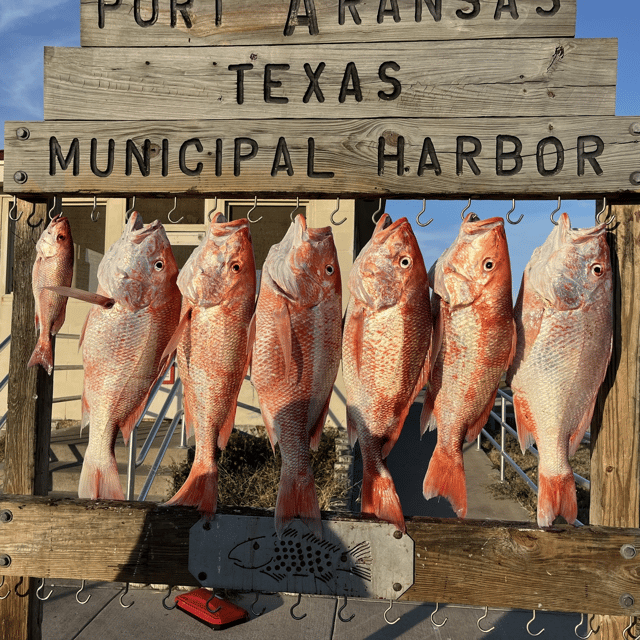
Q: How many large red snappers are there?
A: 6